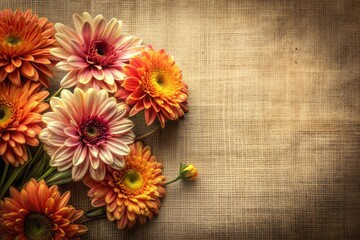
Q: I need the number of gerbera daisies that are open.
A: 7